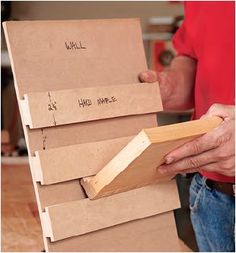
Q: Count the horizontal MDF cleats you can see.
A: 3